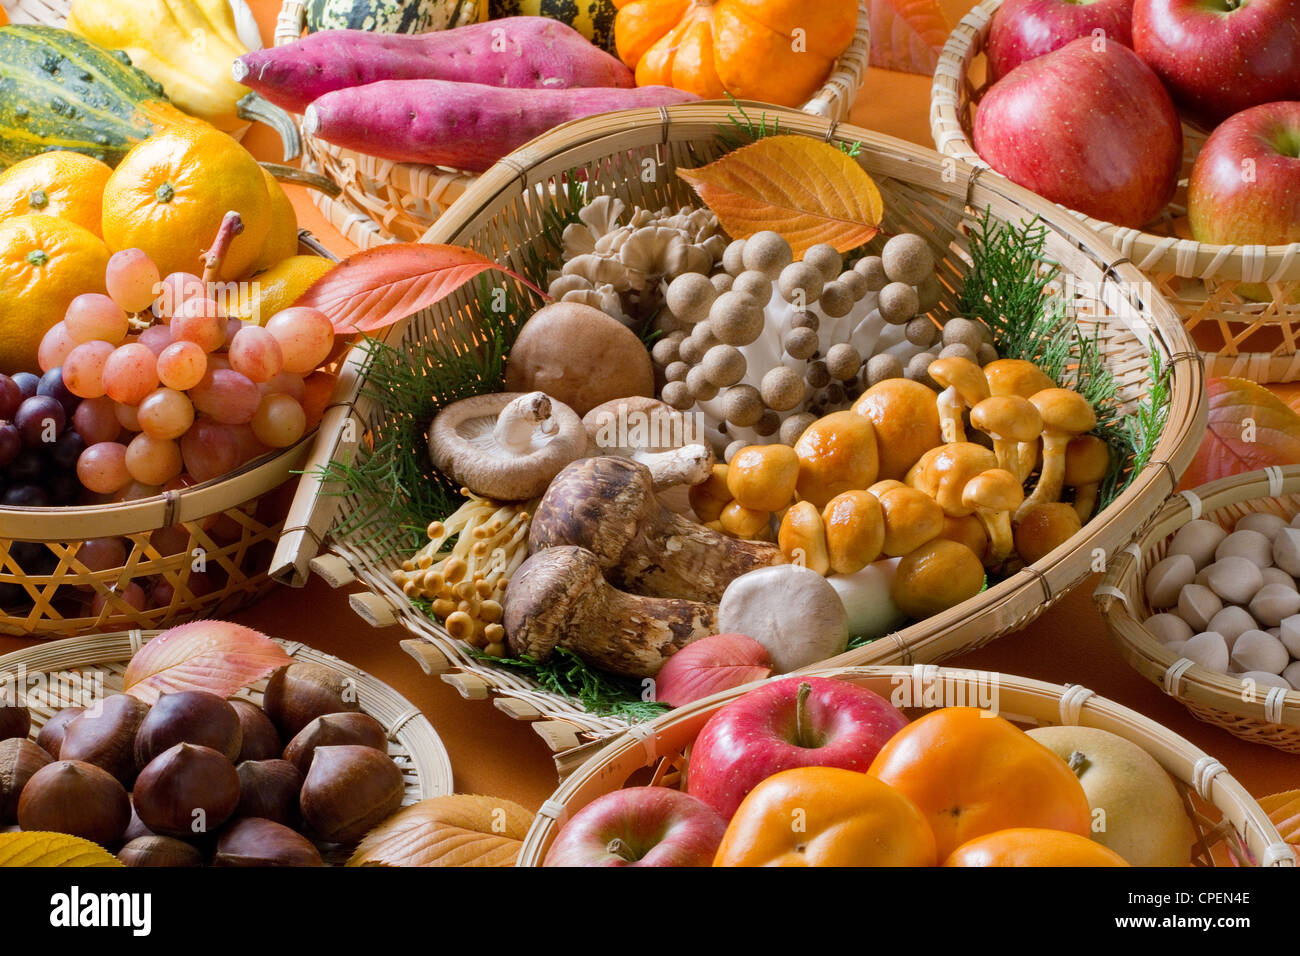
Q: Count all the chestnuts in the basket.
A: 15